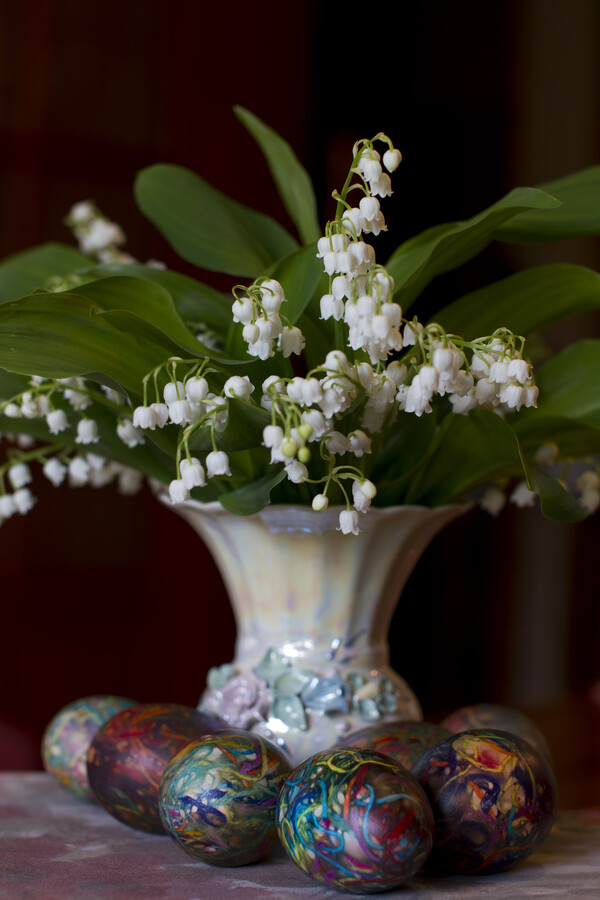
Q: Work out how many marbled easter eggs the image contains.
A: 7